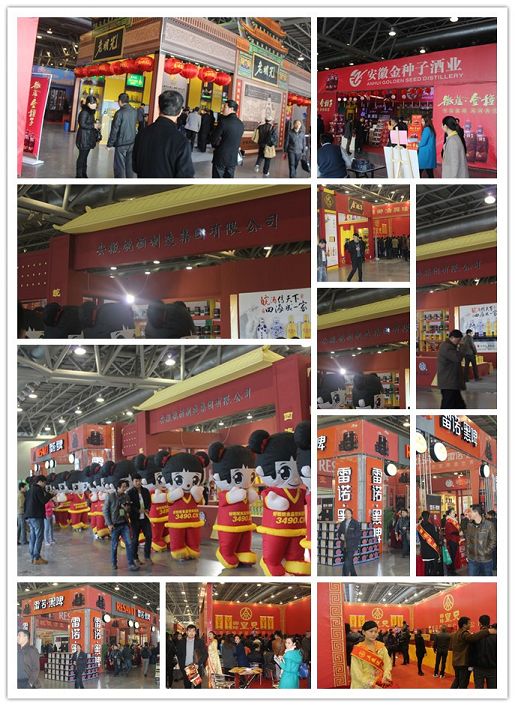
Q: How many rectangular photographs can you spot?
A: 12